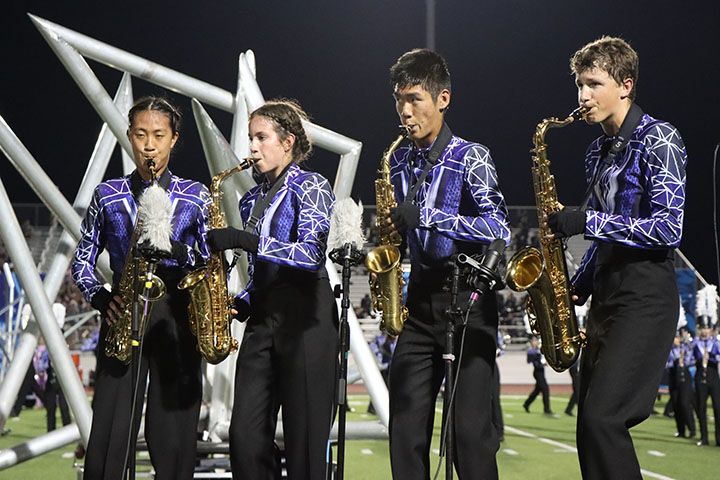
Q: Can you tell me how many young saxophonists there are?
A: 4